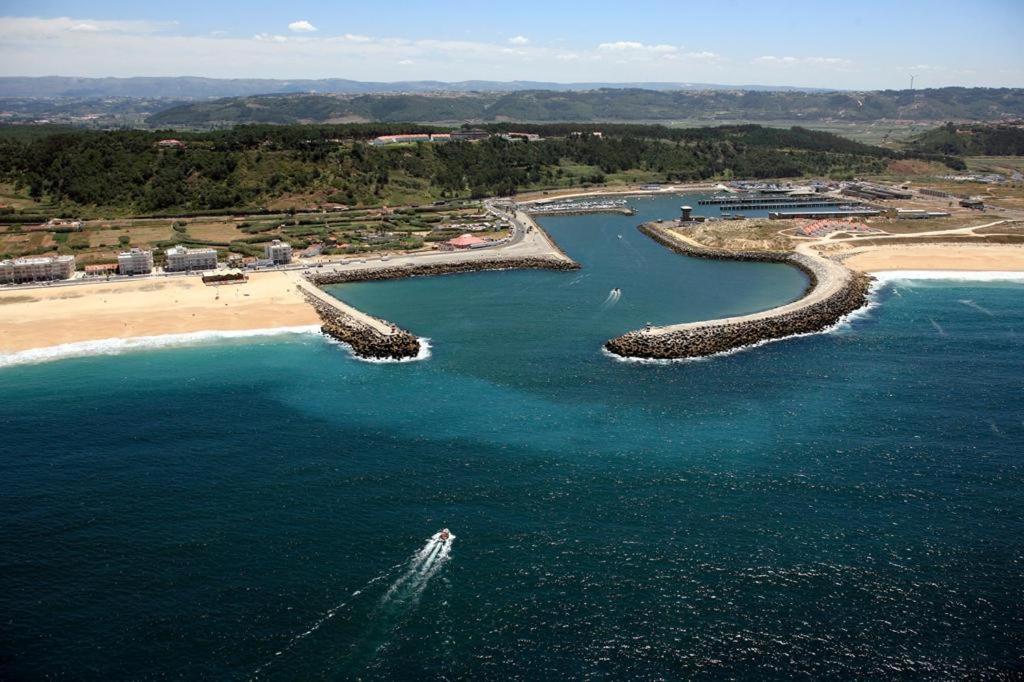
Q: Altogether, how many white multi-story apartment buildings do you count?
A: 4